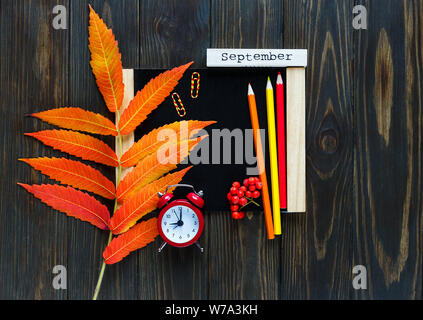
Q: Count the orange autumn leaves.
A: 10